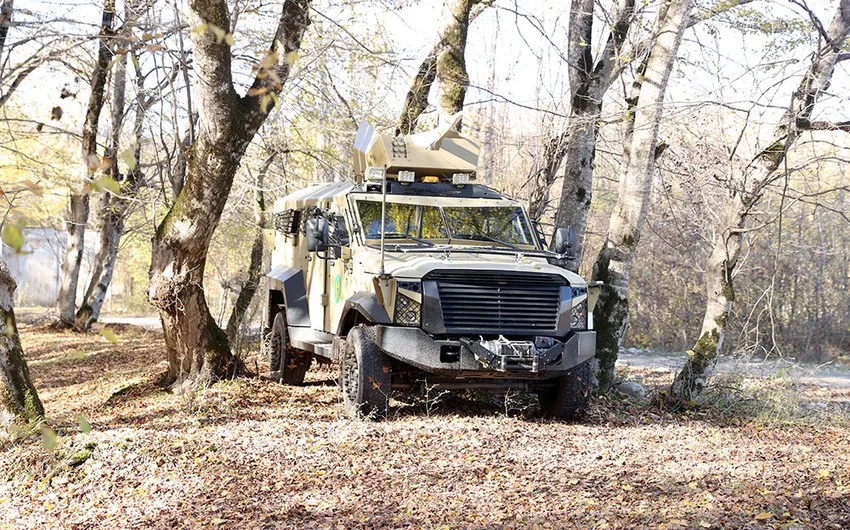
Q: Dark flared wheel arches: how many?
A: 2